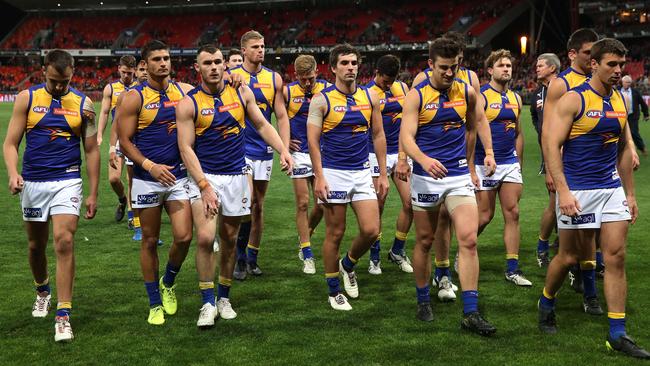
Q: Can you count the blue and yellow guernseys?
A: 13